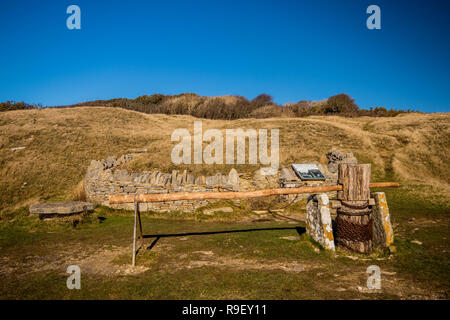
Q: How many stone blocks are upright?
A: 2